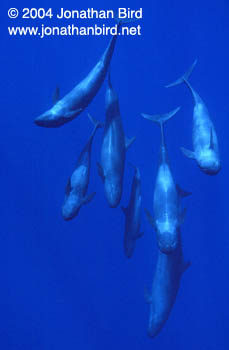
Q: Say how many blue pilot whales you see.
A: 7